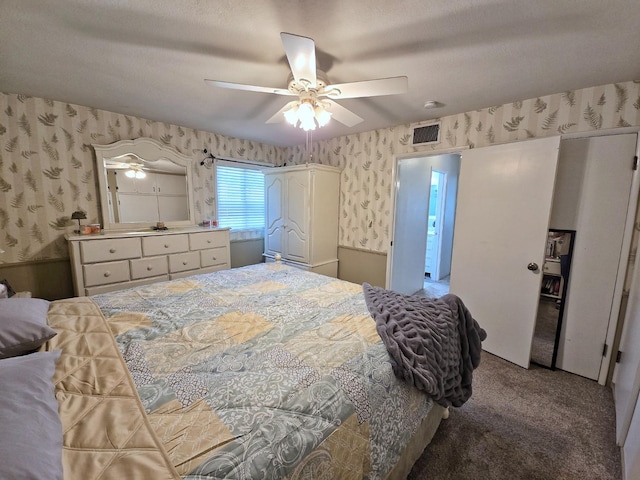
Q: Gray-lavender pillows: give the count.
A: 2